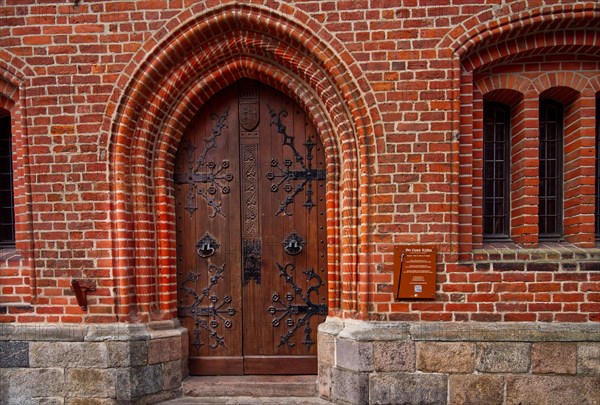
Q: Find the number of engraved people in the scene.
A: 0